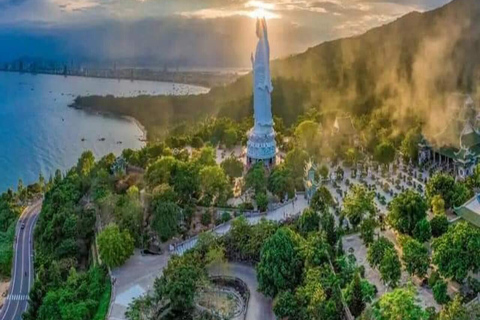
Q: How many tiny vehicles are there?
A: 2